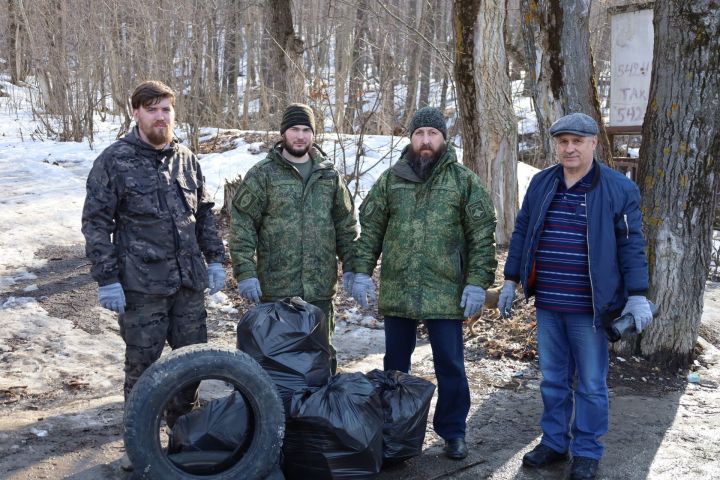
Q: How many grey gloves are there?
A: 8